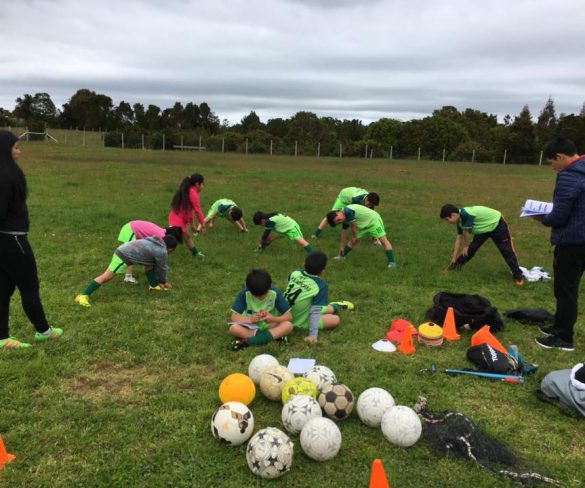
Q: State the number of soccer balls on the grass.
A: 12